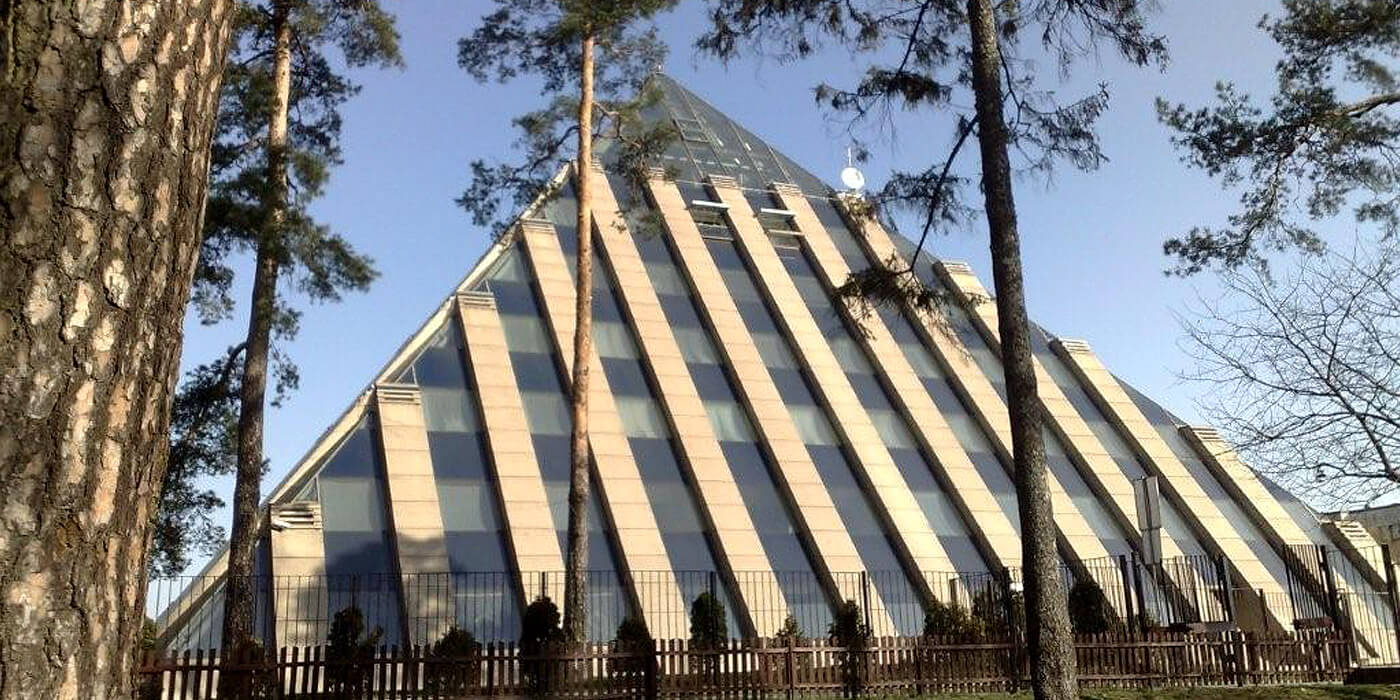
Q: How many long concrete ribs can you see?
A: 13